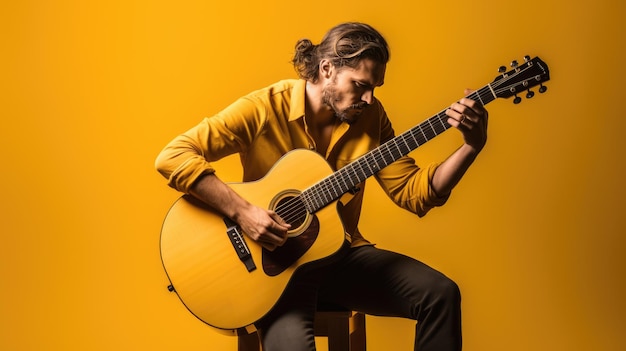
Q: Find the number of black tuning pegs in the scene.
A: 6